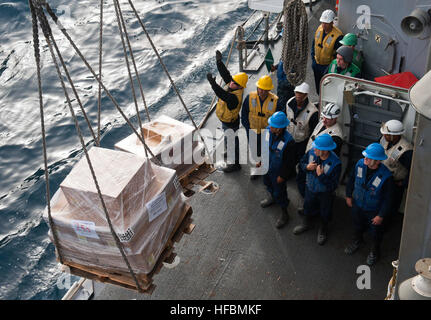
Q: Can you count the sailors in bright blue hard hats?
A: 3